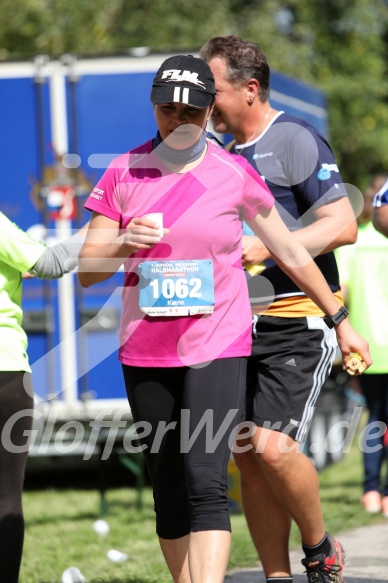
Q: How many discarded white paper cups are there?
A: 3